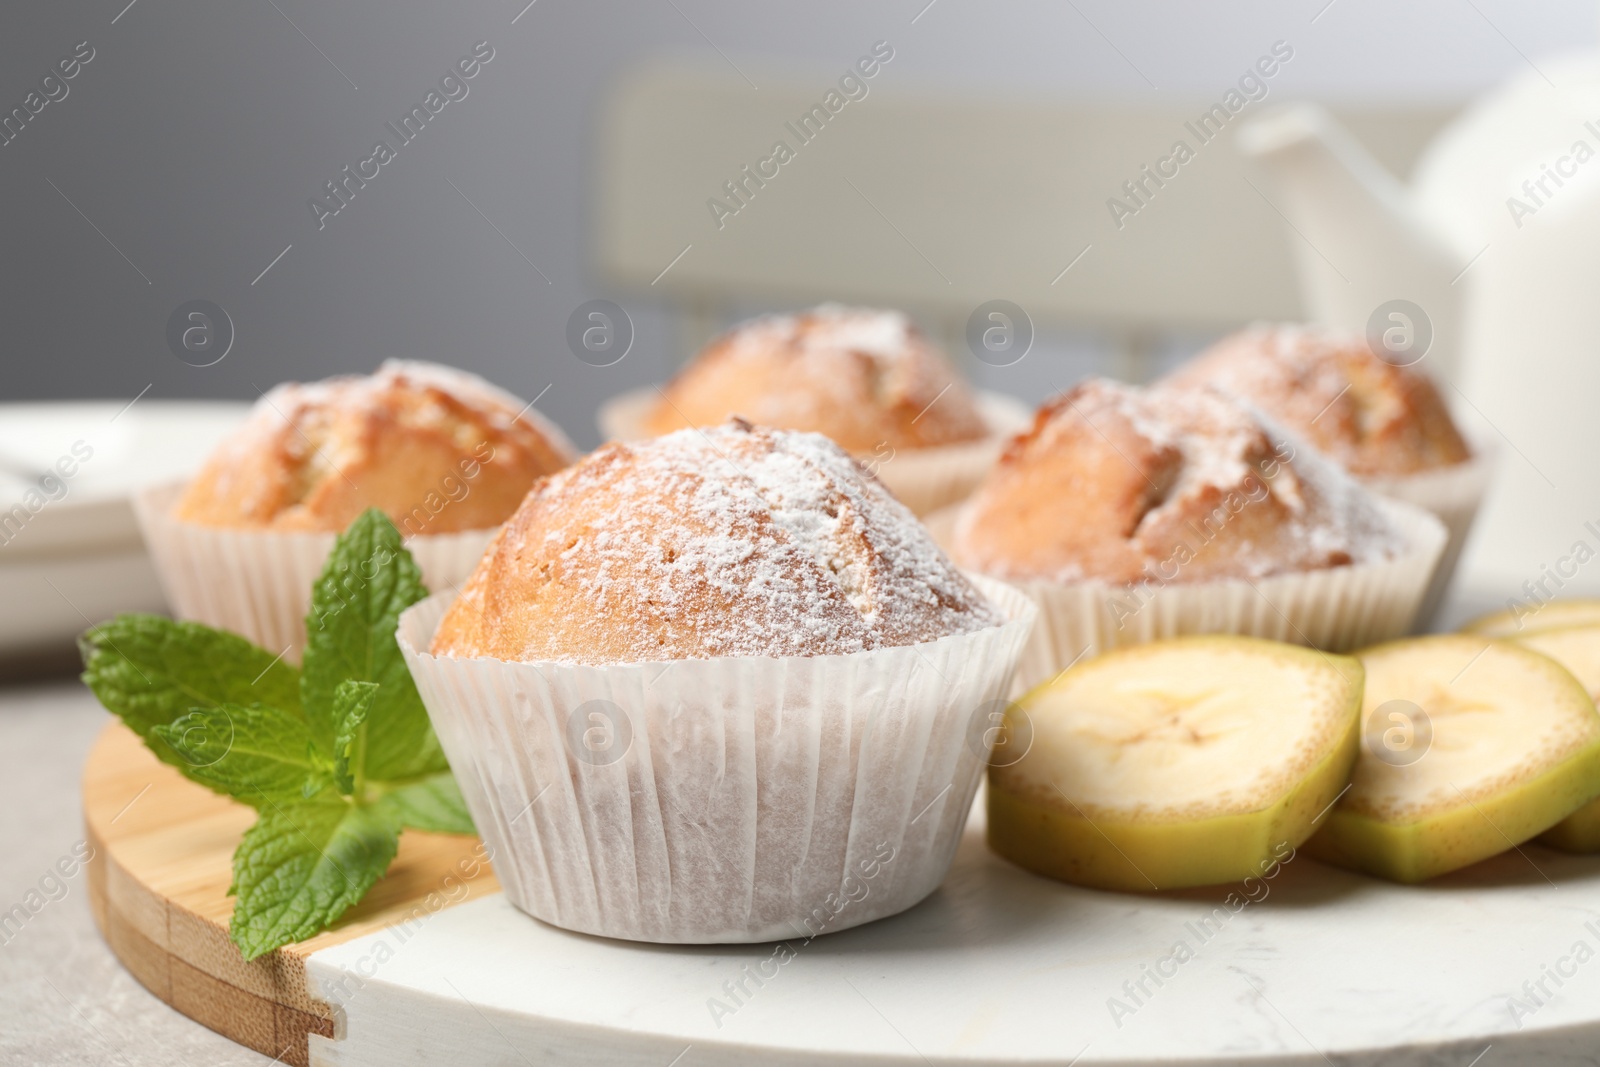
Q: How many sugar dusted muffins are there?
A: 5